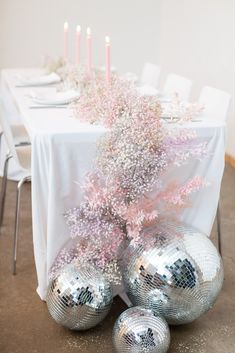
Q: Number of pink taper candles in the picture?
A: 4